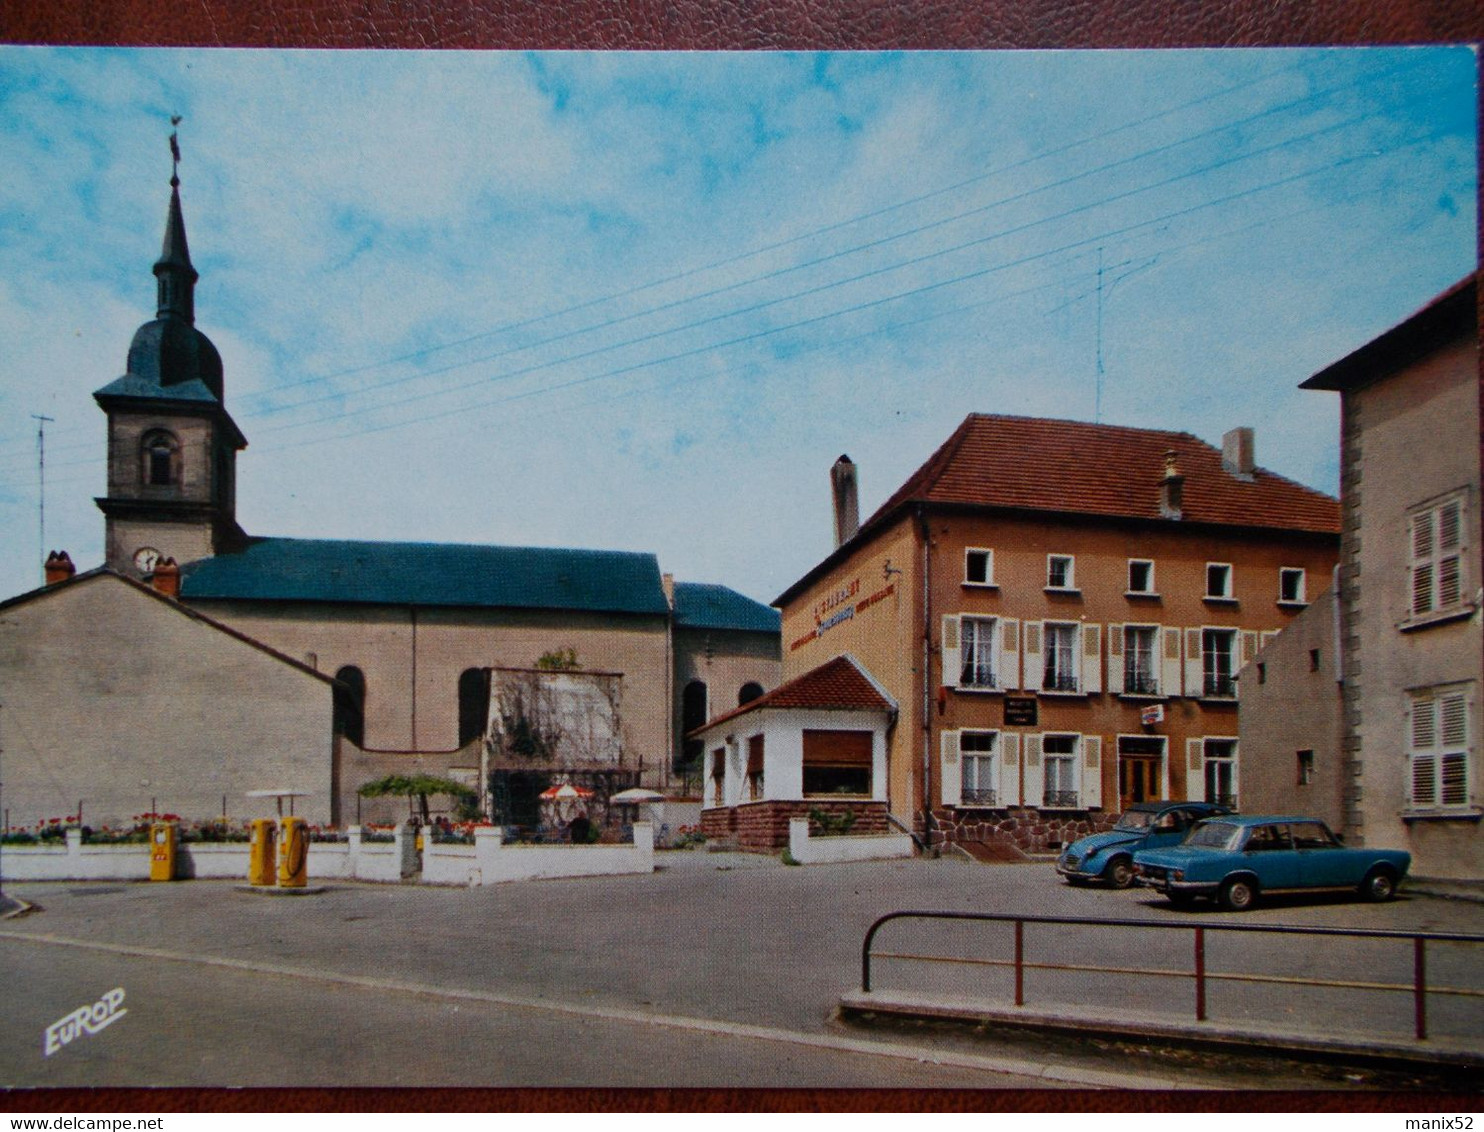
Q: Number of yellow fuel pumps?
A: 3